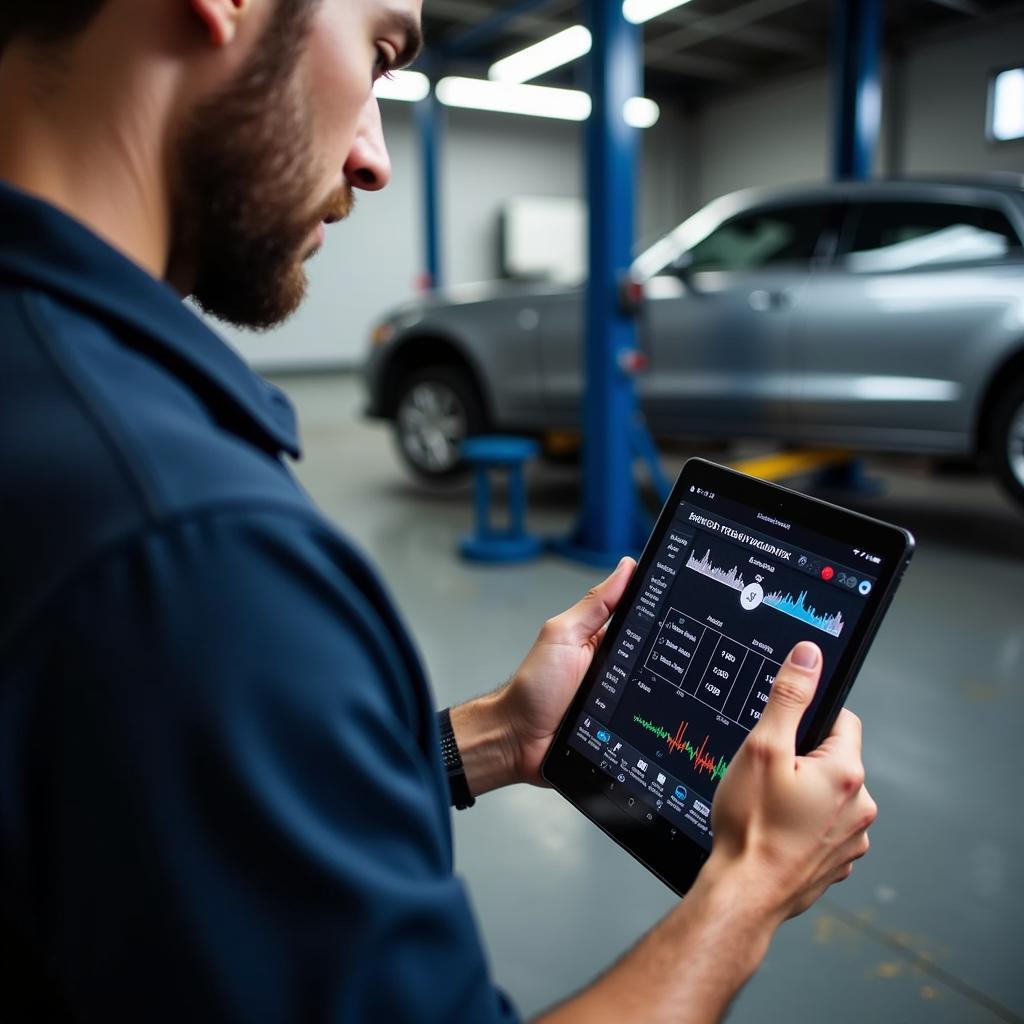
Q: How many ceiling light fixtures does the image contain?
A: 5